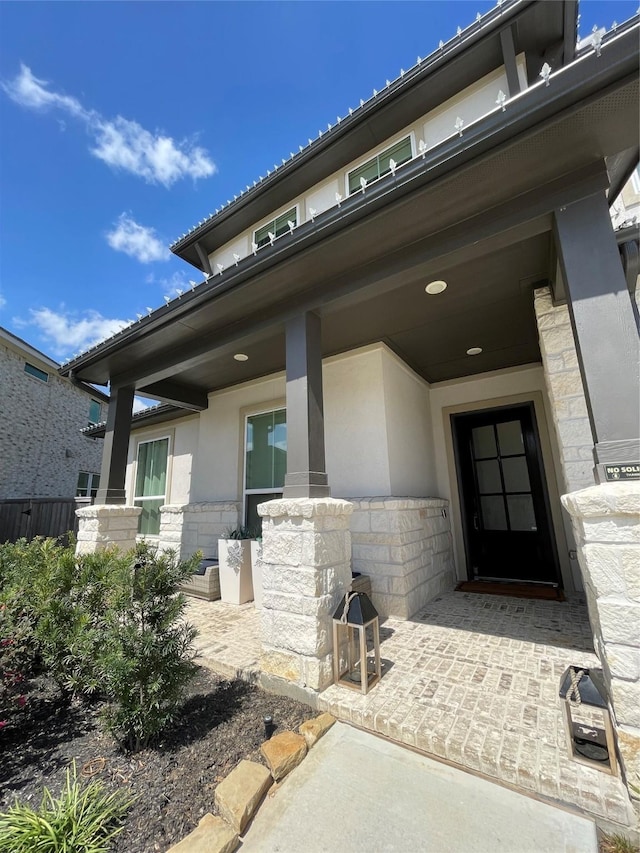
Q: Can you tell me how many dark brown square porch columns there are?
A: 3